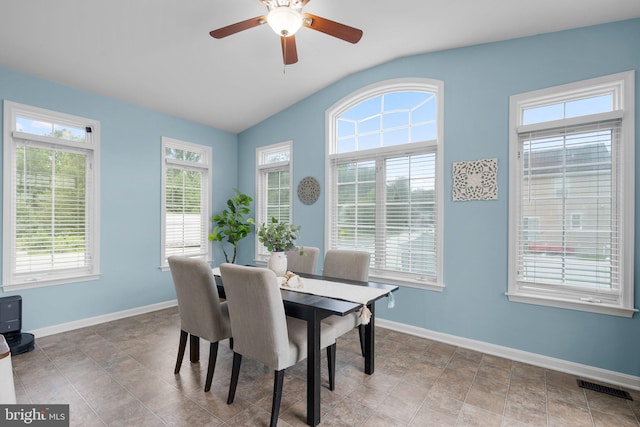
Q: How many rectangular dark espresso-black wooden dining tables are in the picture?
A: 1